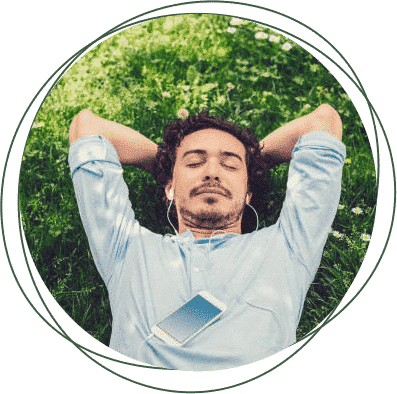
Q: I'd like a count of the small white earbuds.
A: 2